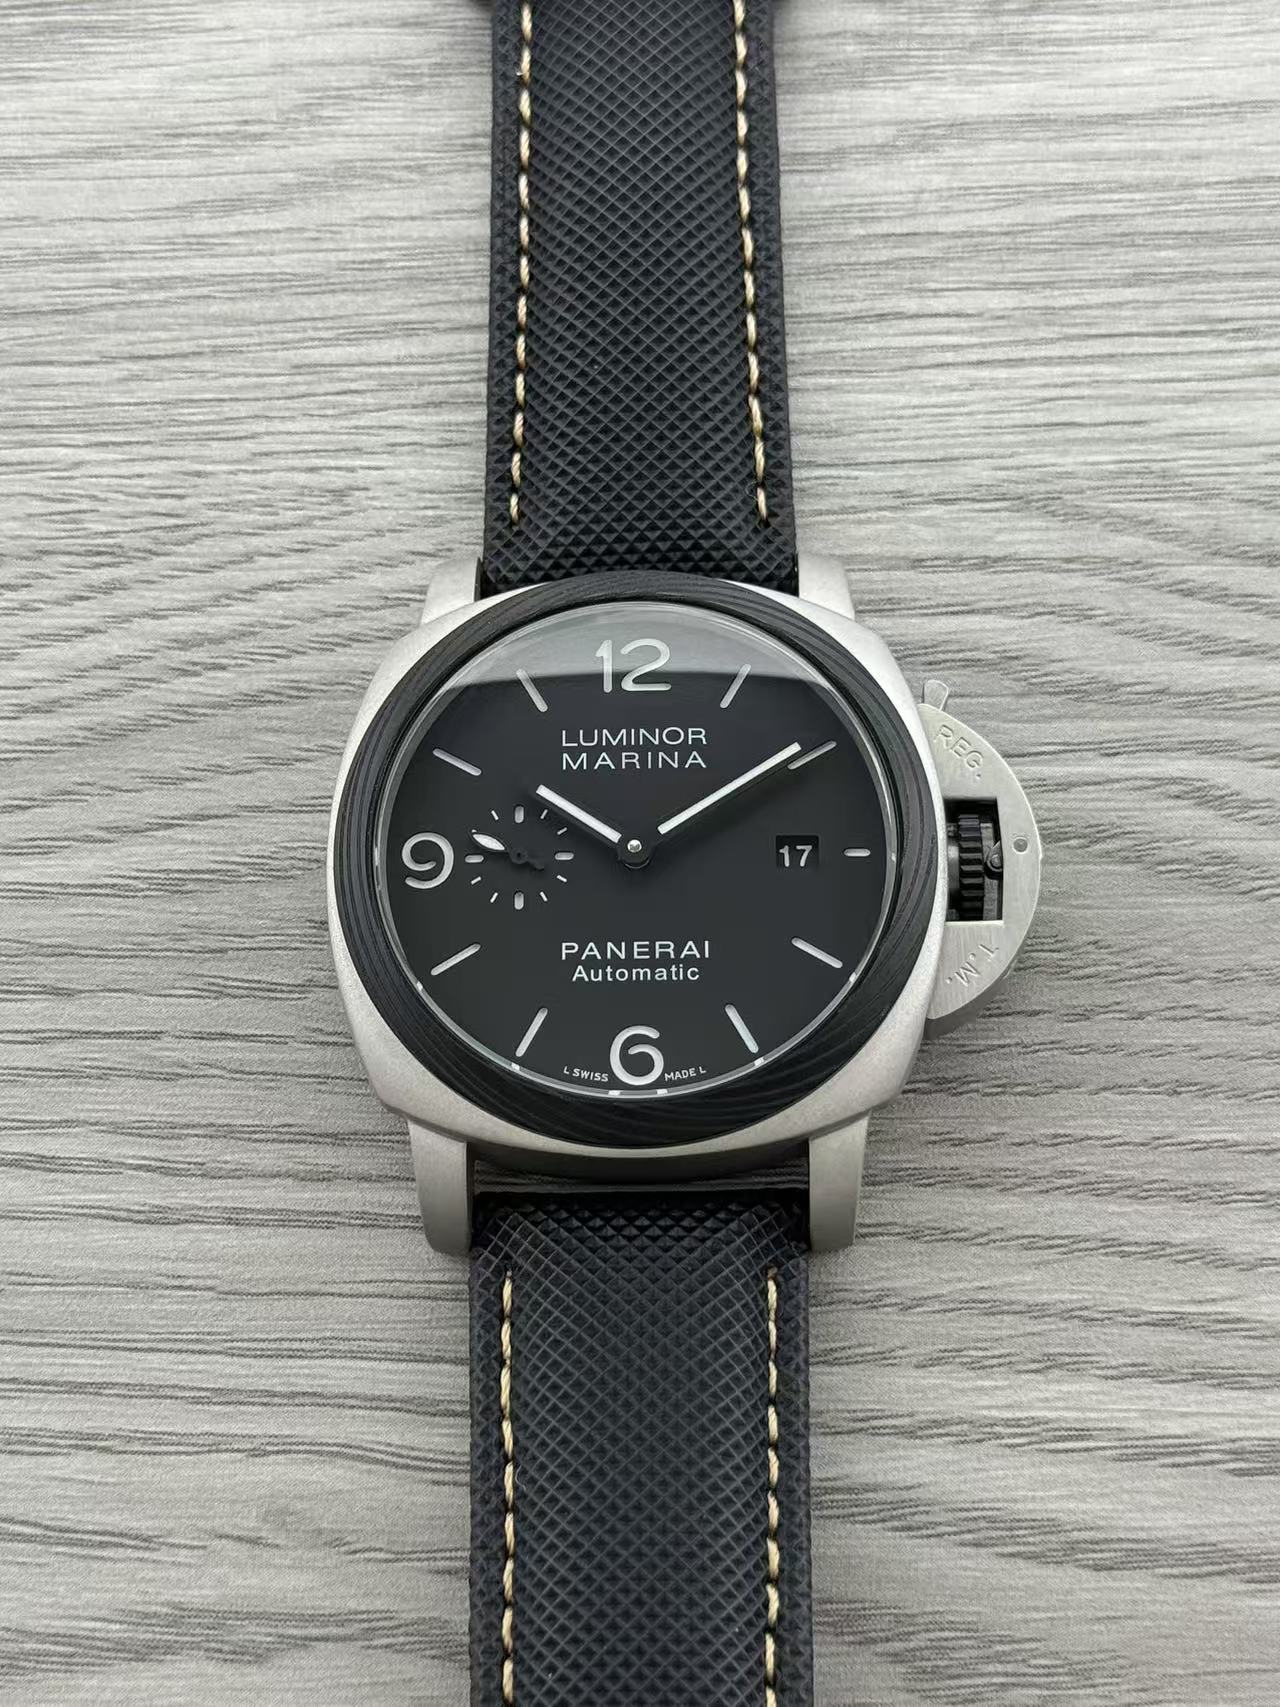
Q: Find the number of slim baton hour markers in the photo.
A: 9